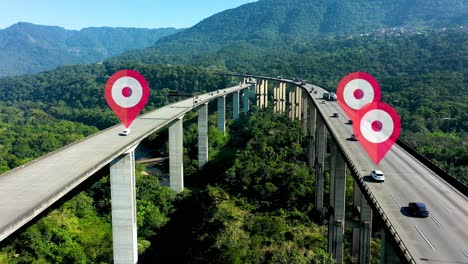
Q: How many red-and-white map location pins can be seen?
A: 3